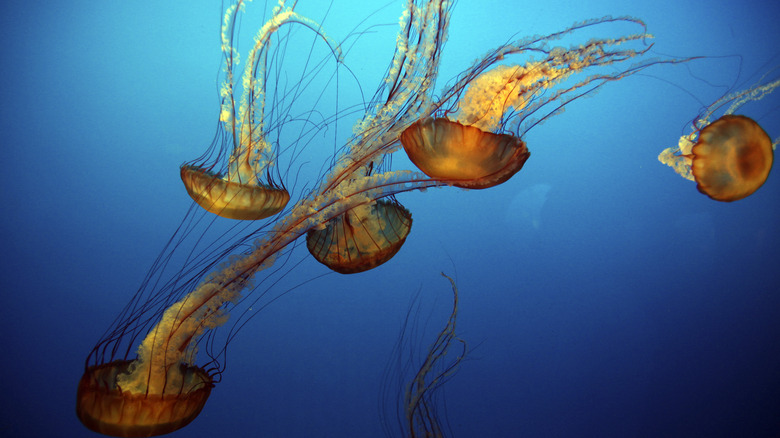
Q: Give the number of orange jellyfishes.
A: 5